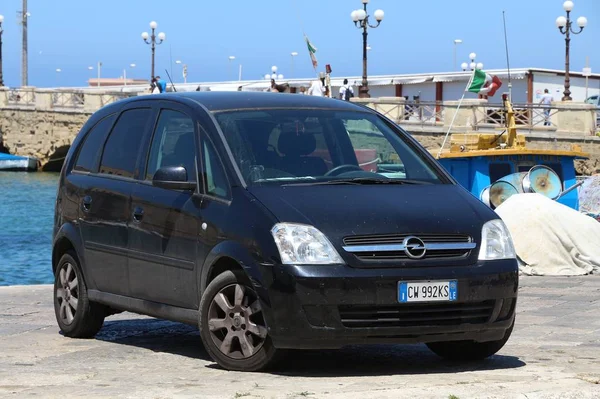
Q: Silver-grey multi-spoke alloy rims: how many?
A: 2